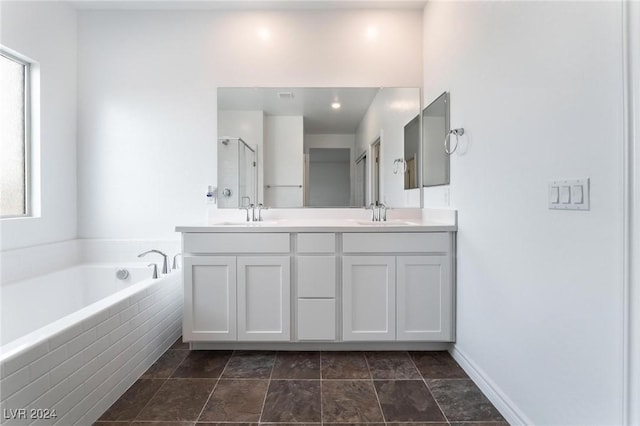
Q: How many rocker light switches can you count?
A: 3